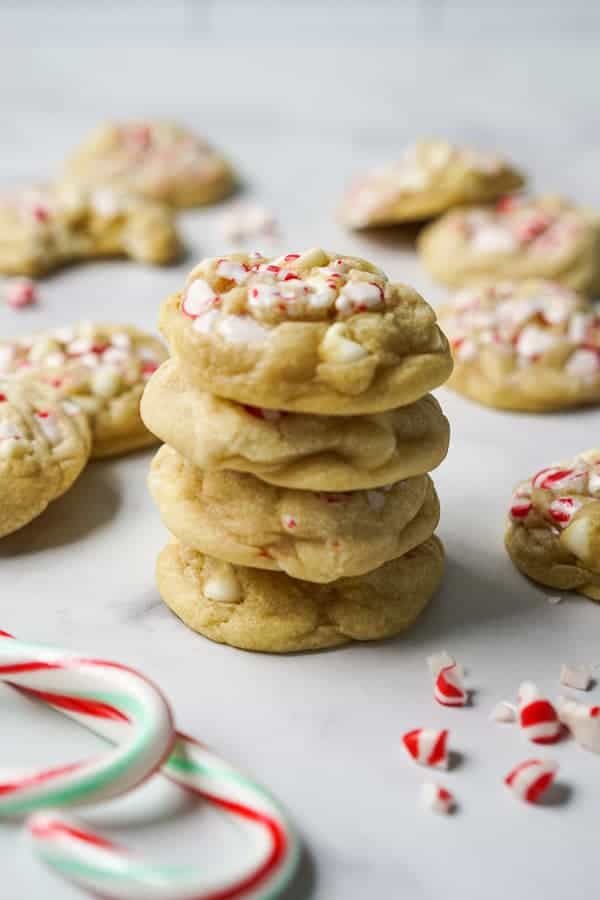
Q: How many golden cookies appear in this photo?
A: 12